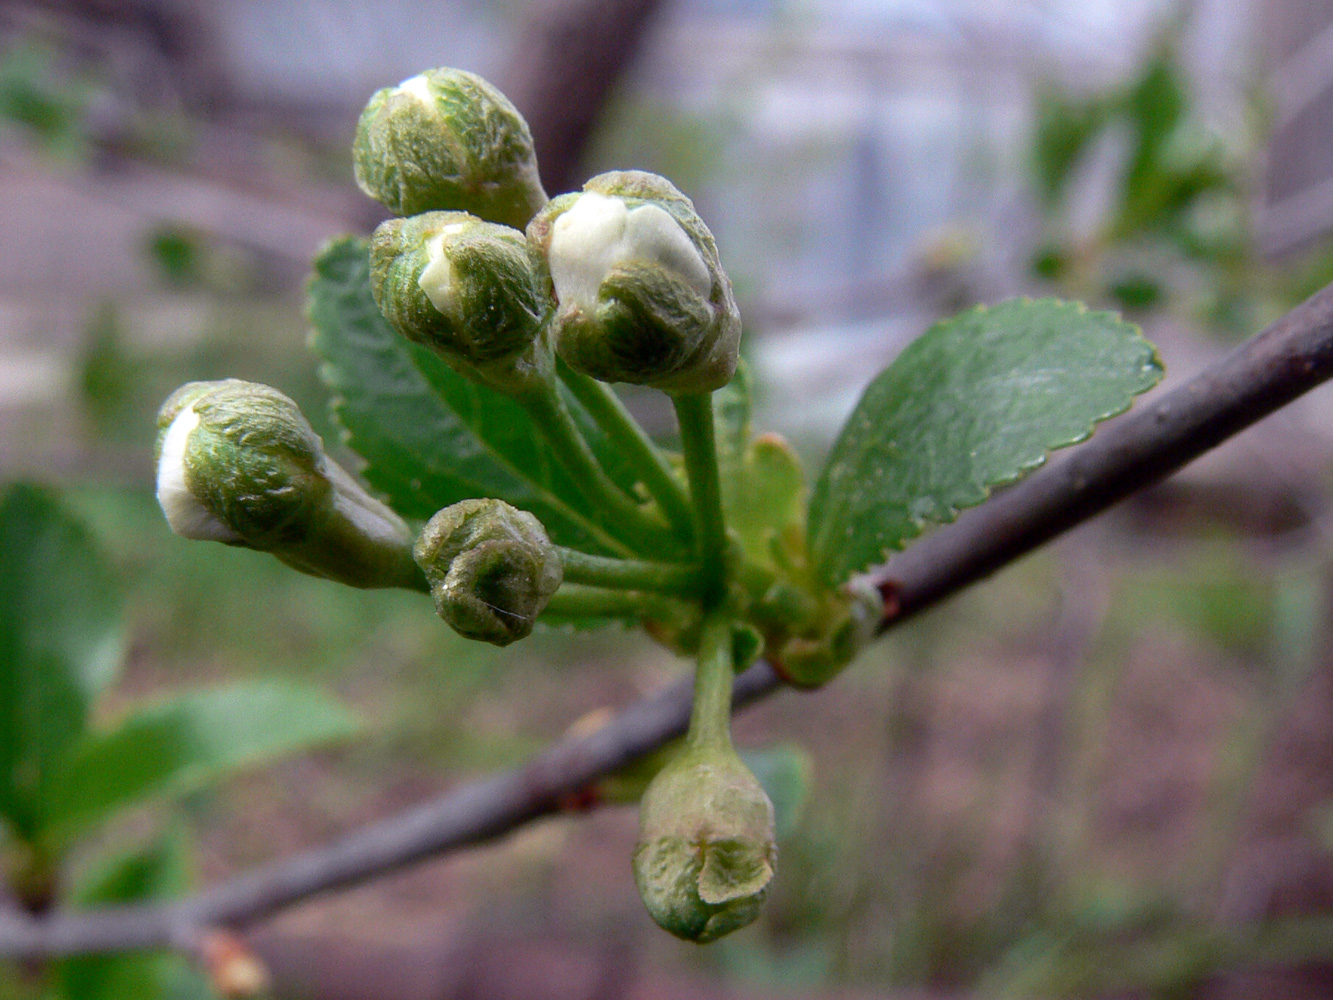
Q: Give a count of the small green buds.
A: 6